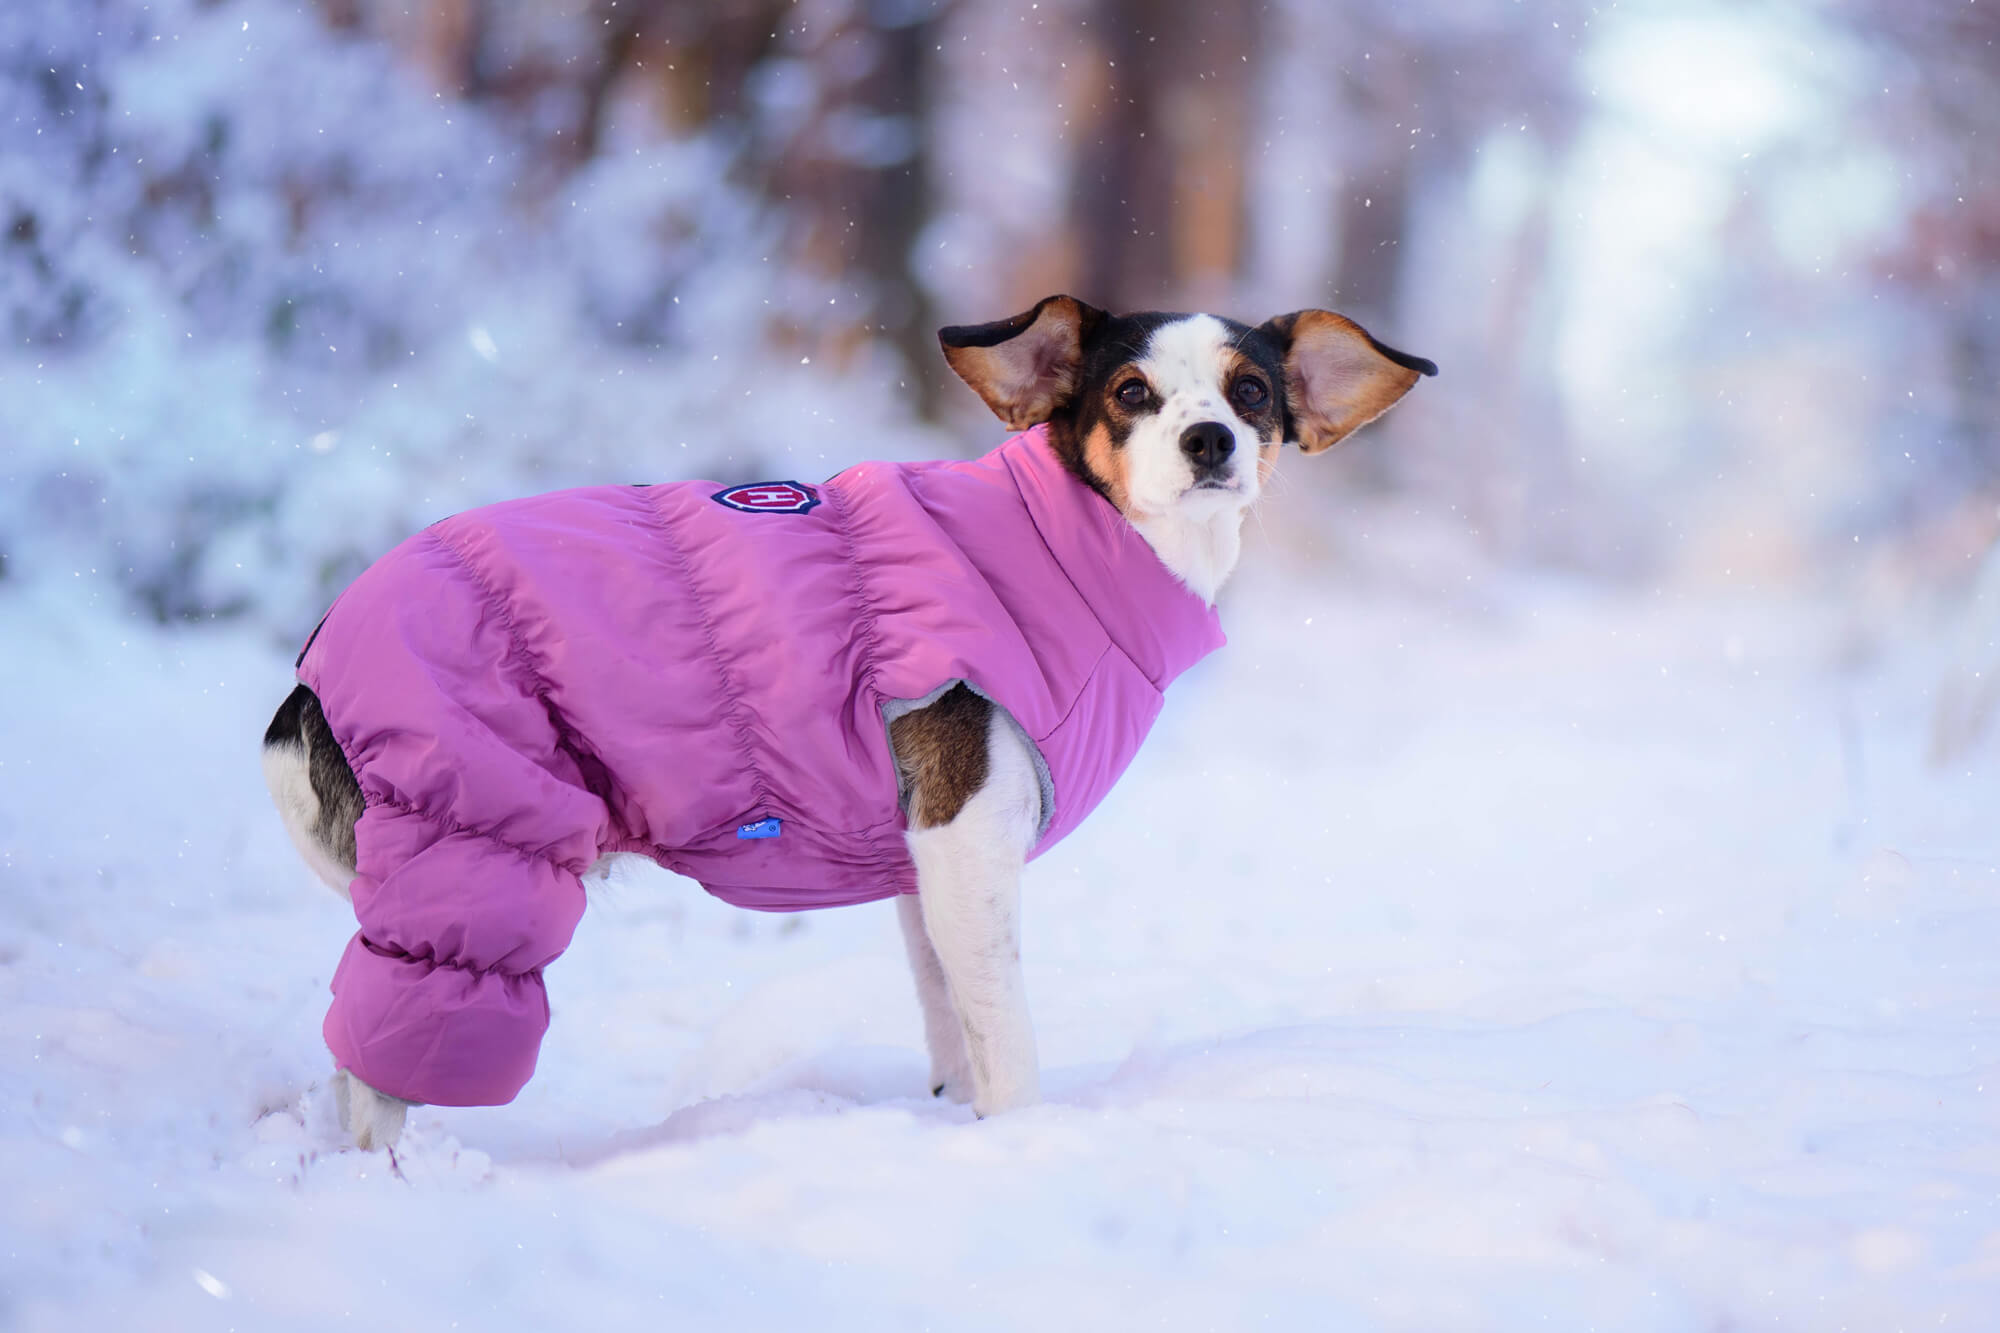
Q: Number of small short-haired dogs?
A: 1